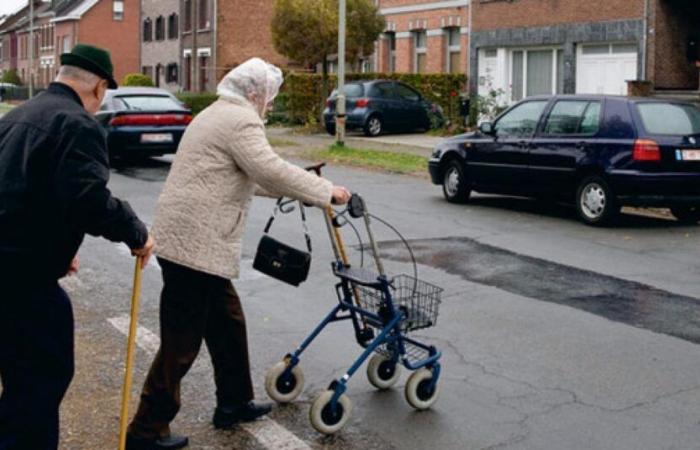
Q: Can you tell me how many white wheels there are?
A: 4